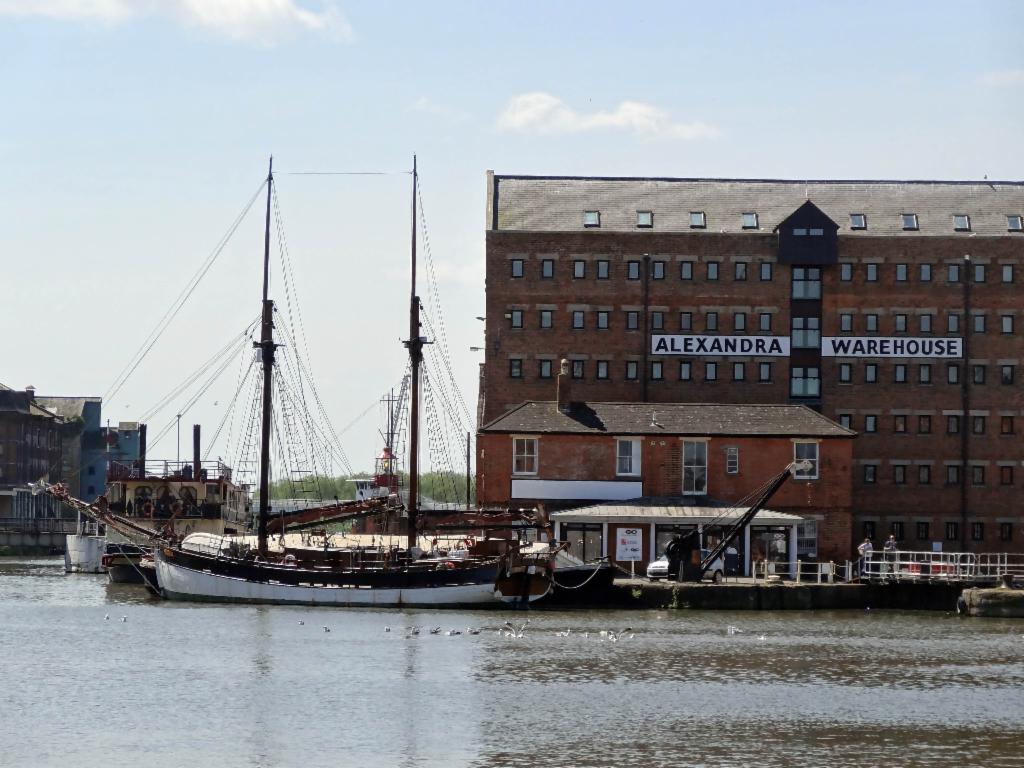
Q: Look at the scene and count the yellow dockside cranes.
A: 0